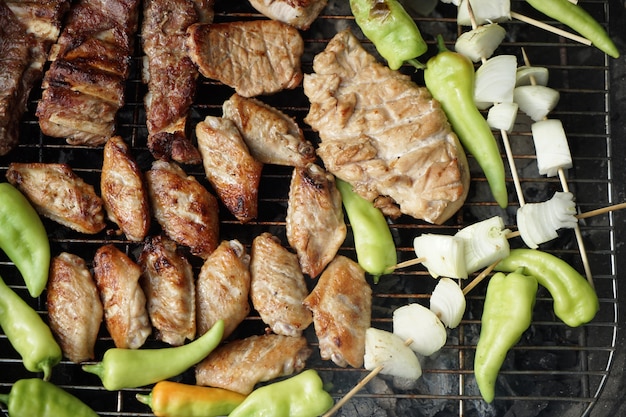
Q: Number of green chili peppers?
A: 11